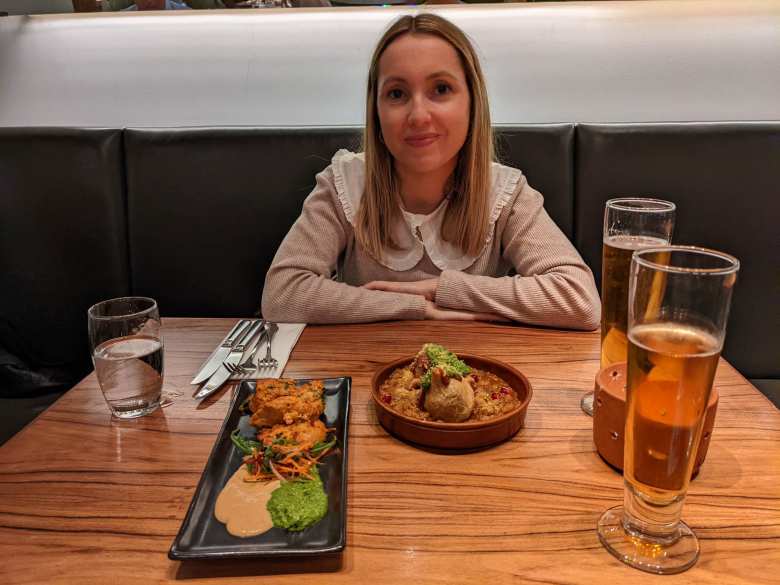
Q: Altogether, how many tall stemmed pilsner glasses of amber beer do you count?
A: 2